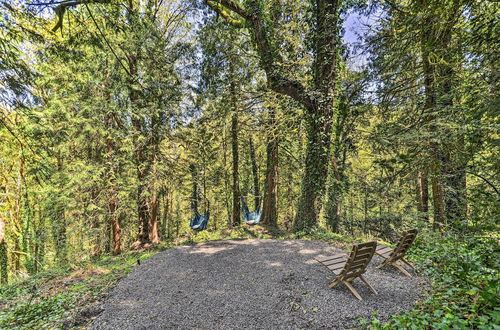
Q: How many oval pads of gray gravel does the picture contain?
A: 1